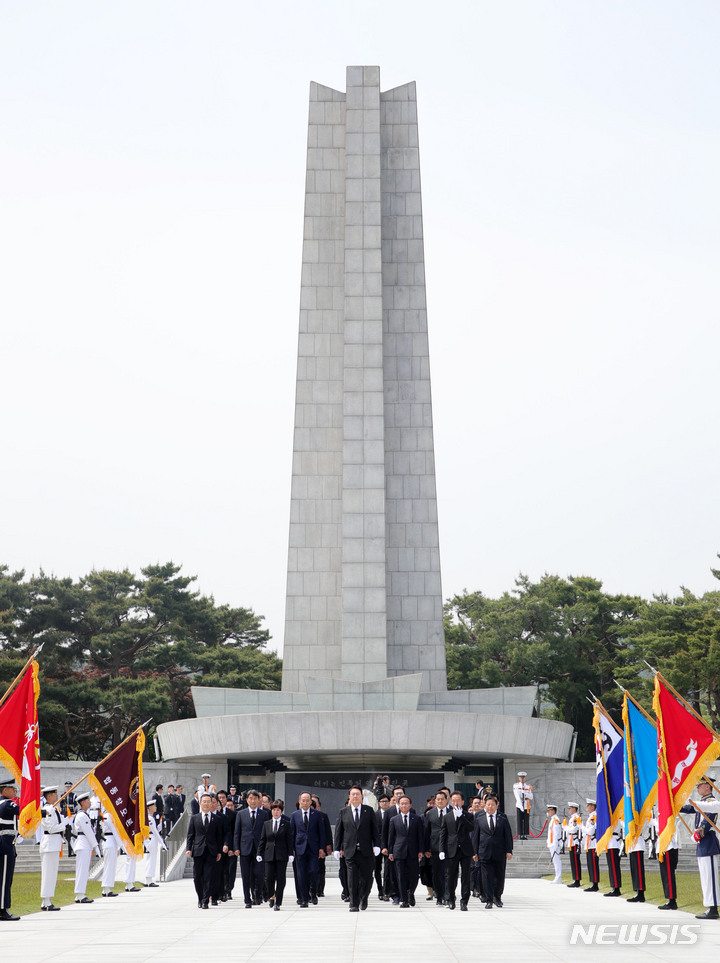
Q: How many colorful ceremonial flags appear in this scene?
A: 5